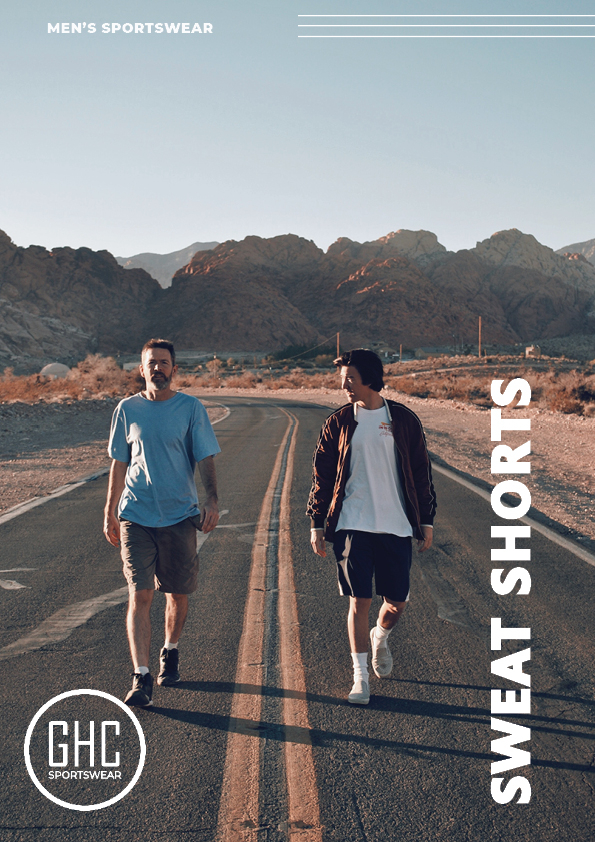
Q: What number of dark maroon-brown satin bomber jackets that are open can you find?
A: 1